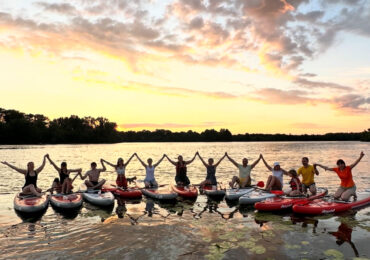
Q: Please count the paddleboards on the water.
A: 11